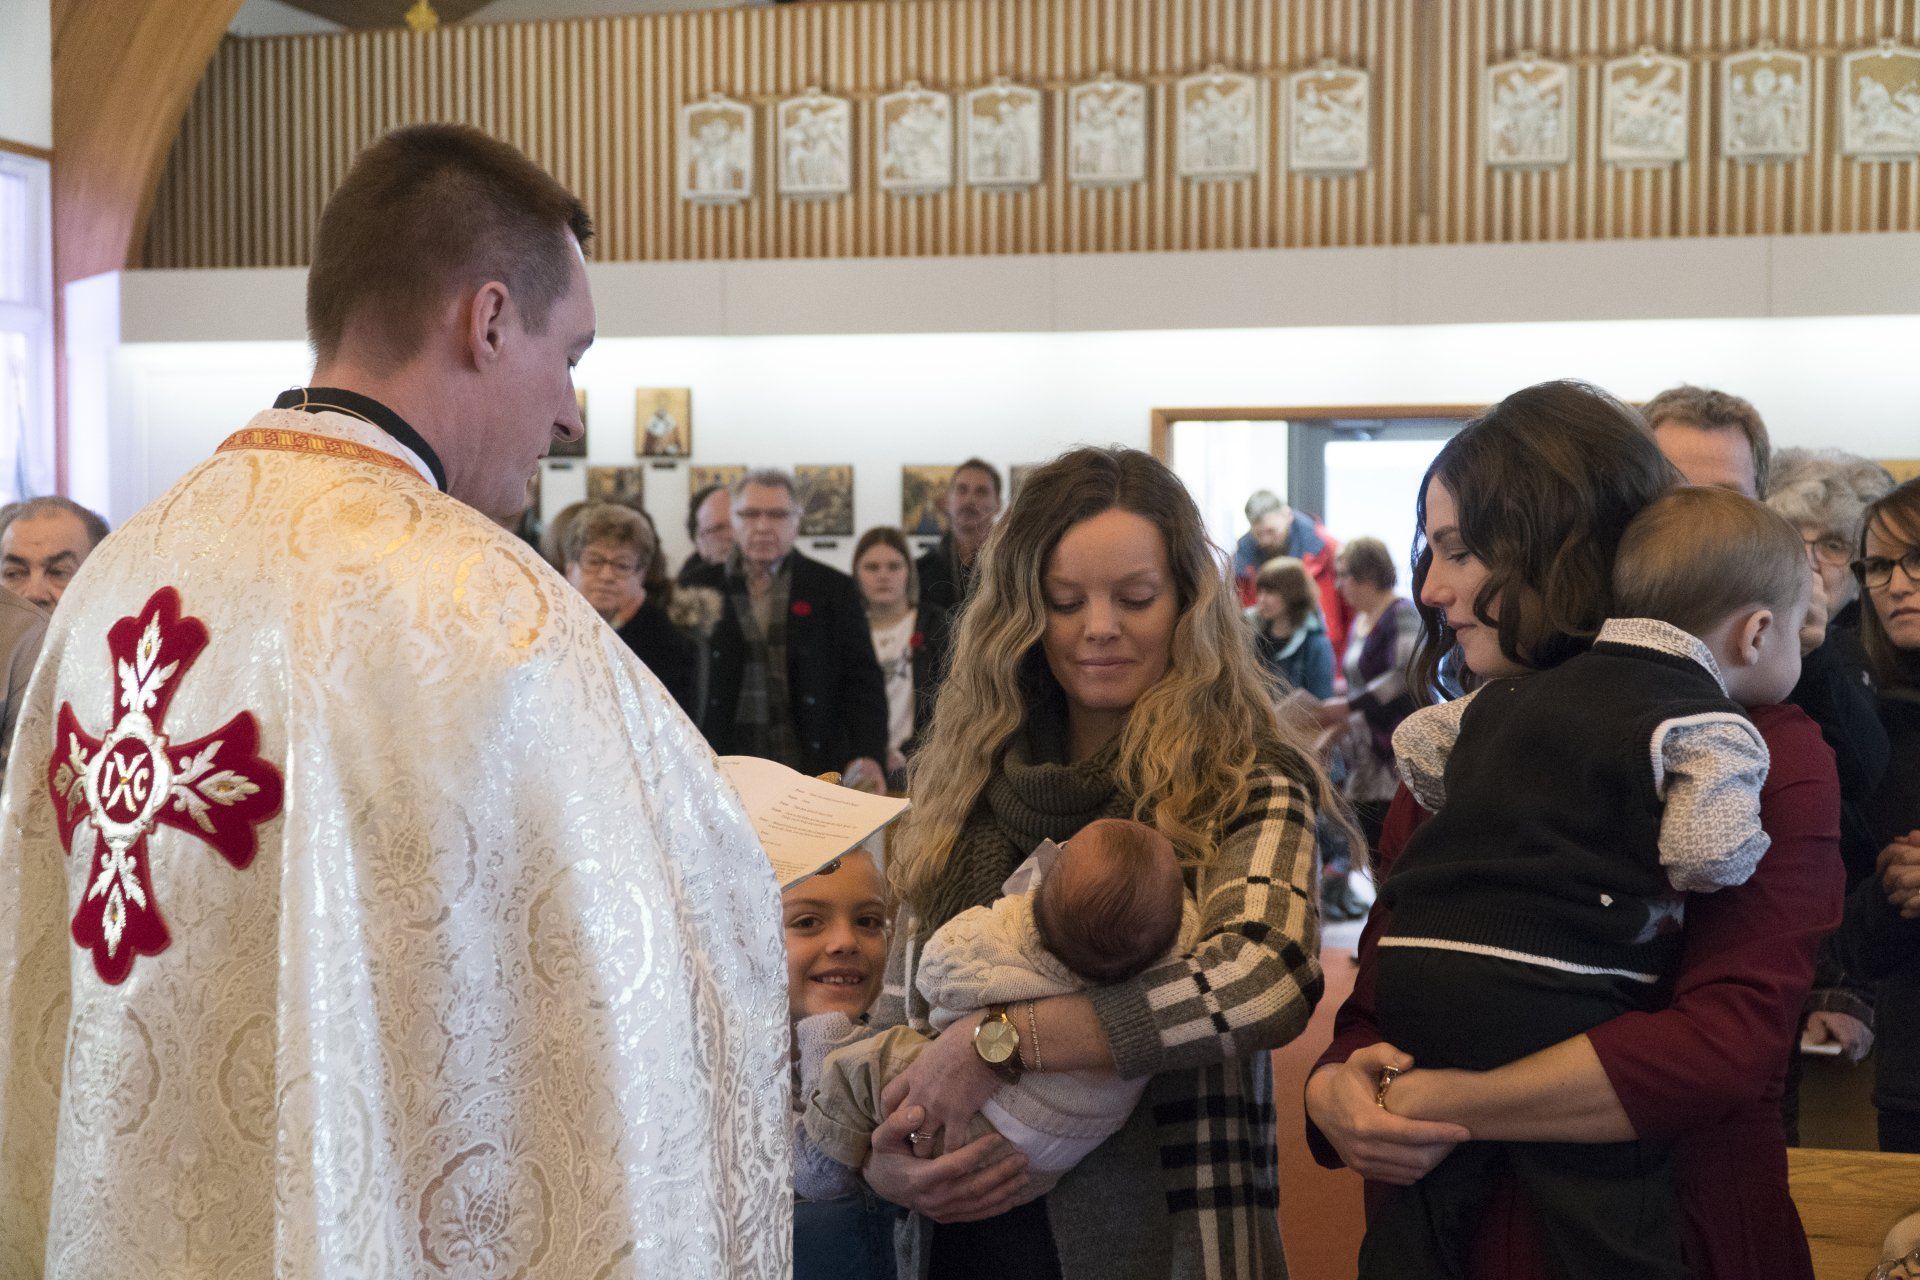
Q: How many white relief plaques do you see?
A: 11